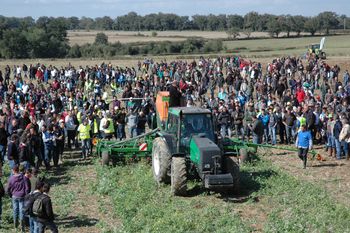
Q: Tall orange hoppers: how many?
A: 1